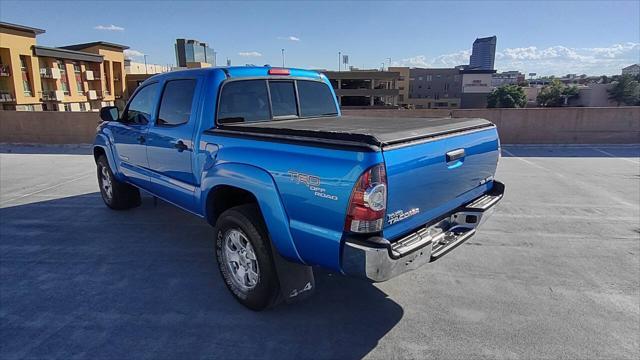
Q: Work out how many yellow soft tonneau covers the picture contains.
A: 0